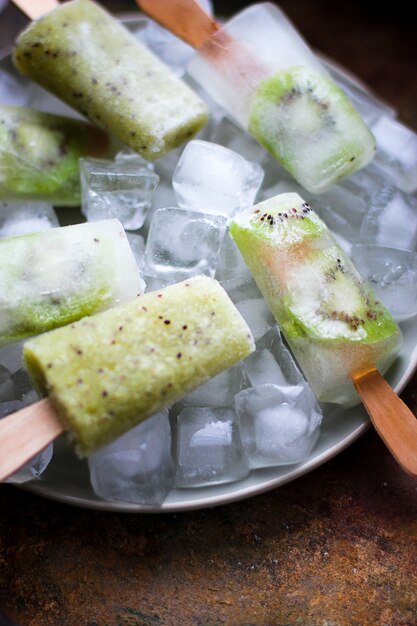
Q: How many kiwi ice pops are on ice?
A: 6